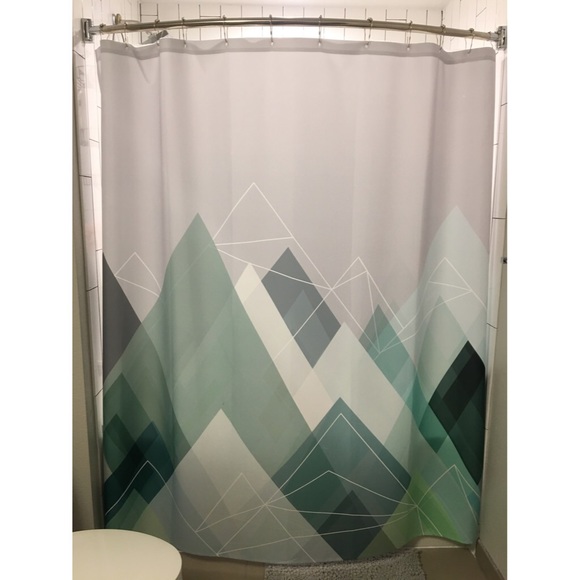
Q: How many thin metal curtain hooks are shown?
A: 12